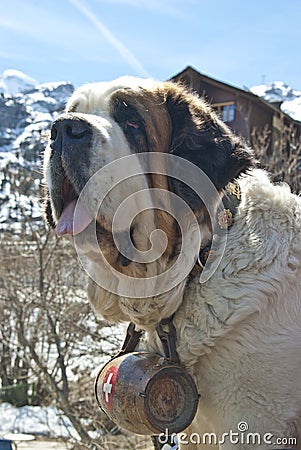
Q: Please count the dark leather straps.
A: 2